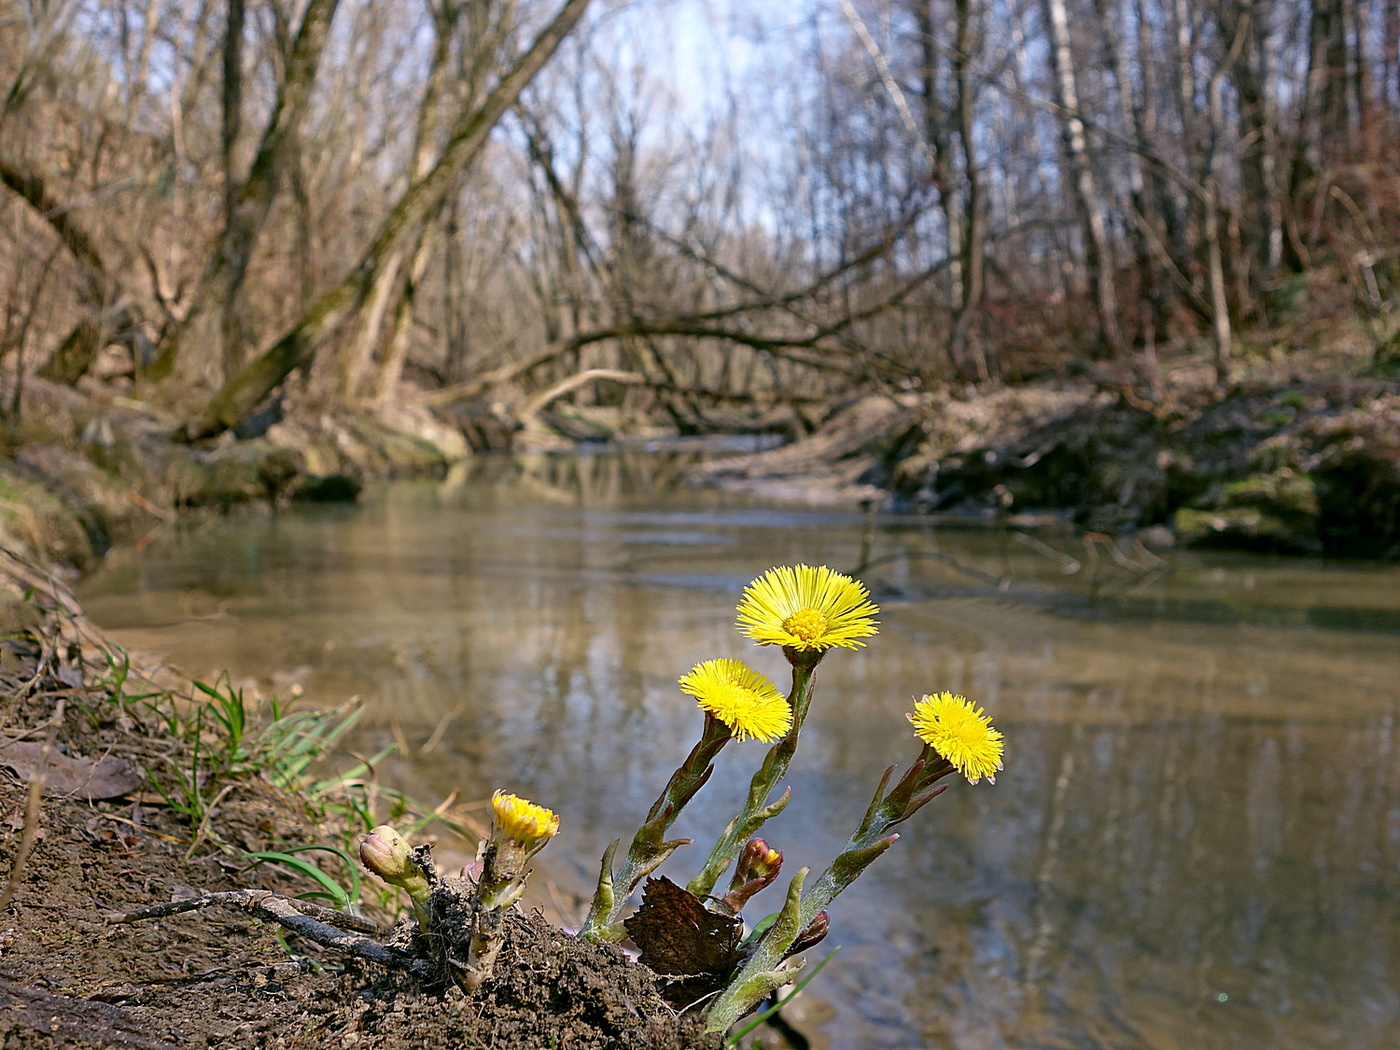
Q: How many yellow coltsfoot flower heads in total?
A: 4